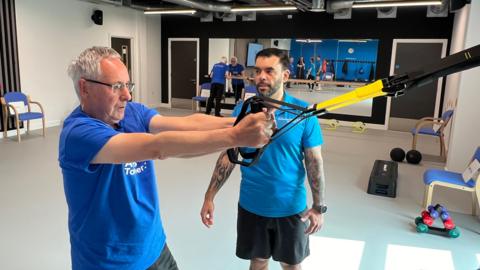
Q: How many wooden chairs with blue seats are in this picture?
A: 5